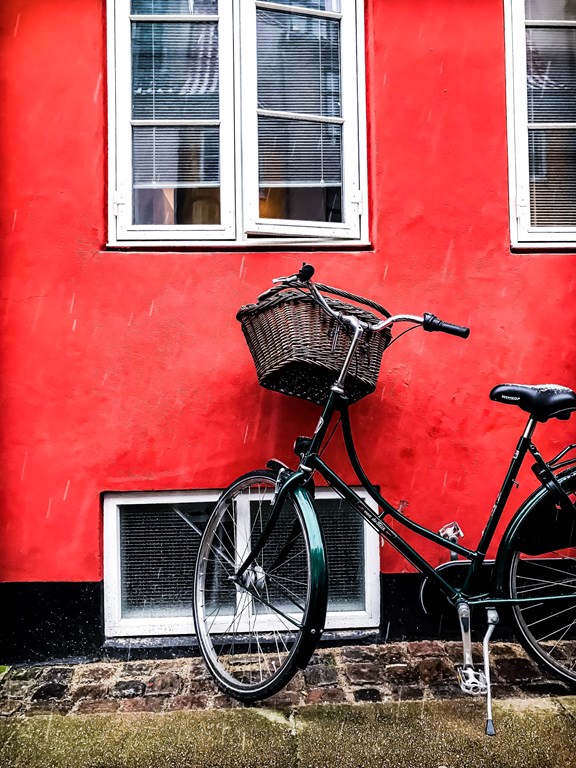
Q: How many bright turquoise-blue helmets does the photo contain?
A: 0